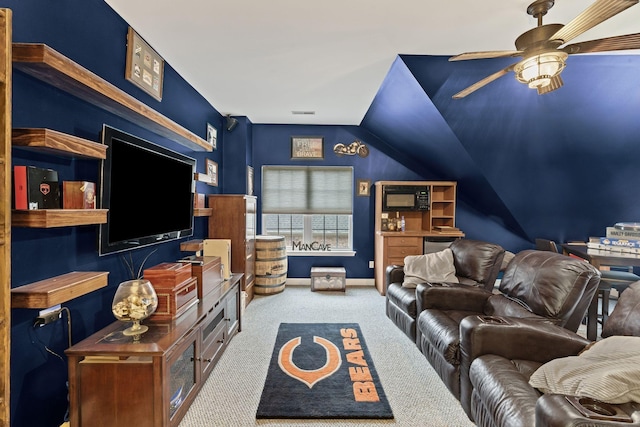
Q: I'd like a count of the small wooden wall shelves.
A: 6